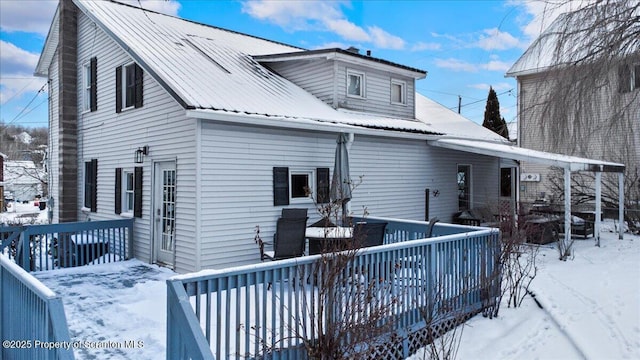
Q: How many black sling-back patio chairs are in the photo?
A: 4